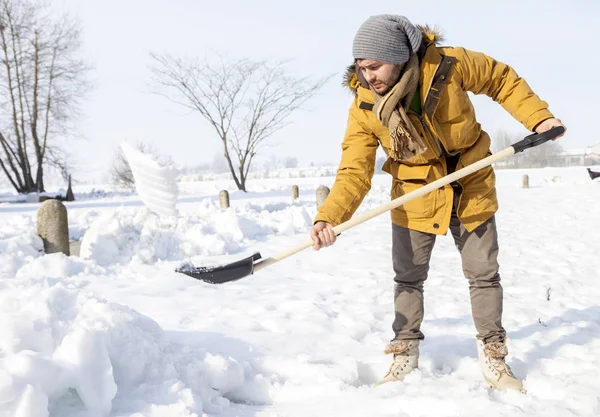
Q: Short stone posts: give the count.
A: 5